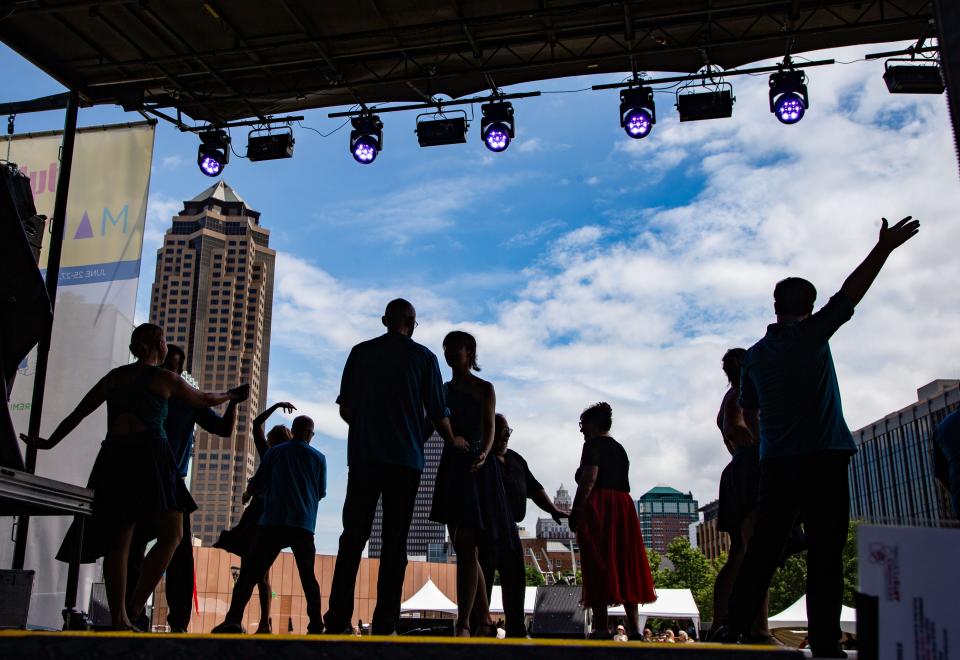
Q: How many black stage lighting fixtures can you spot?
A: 9